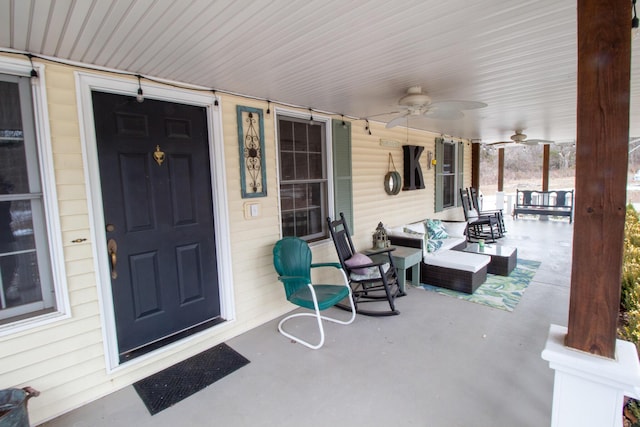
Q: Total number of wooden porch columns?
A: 4